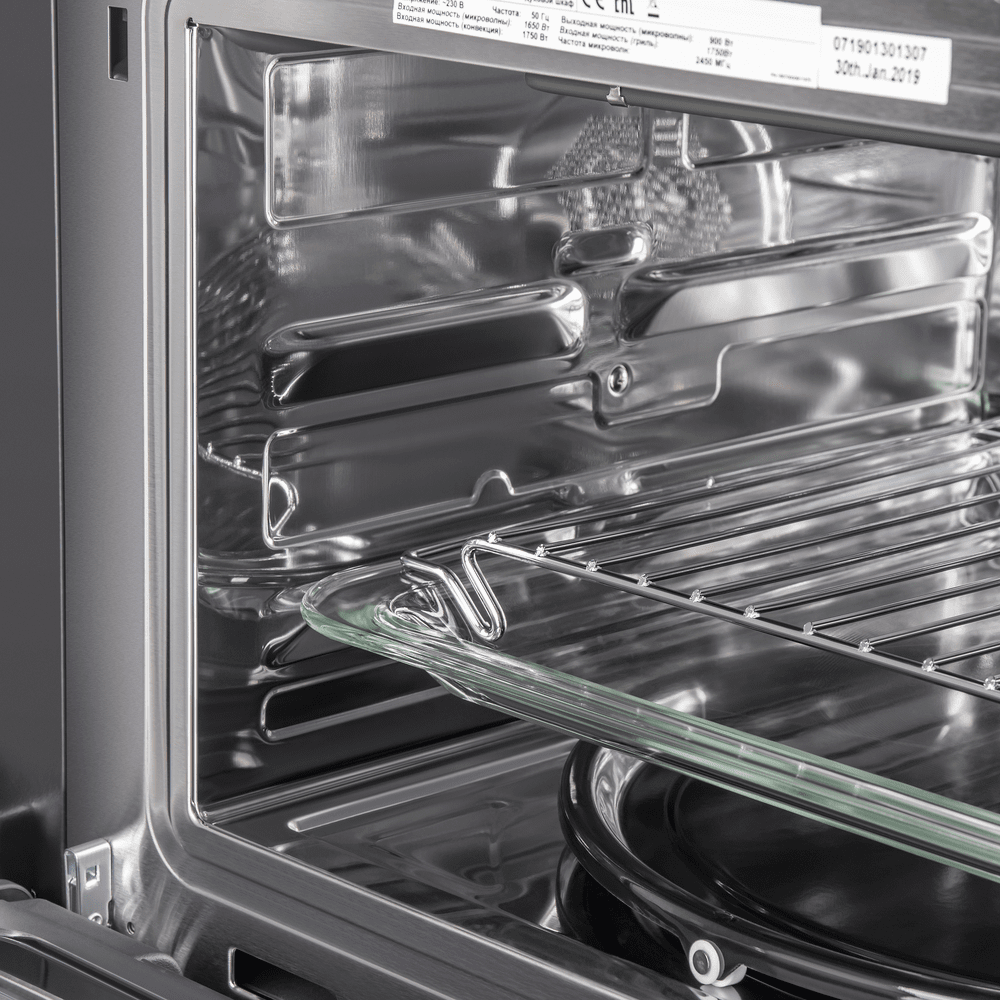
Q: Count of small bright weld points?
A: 10